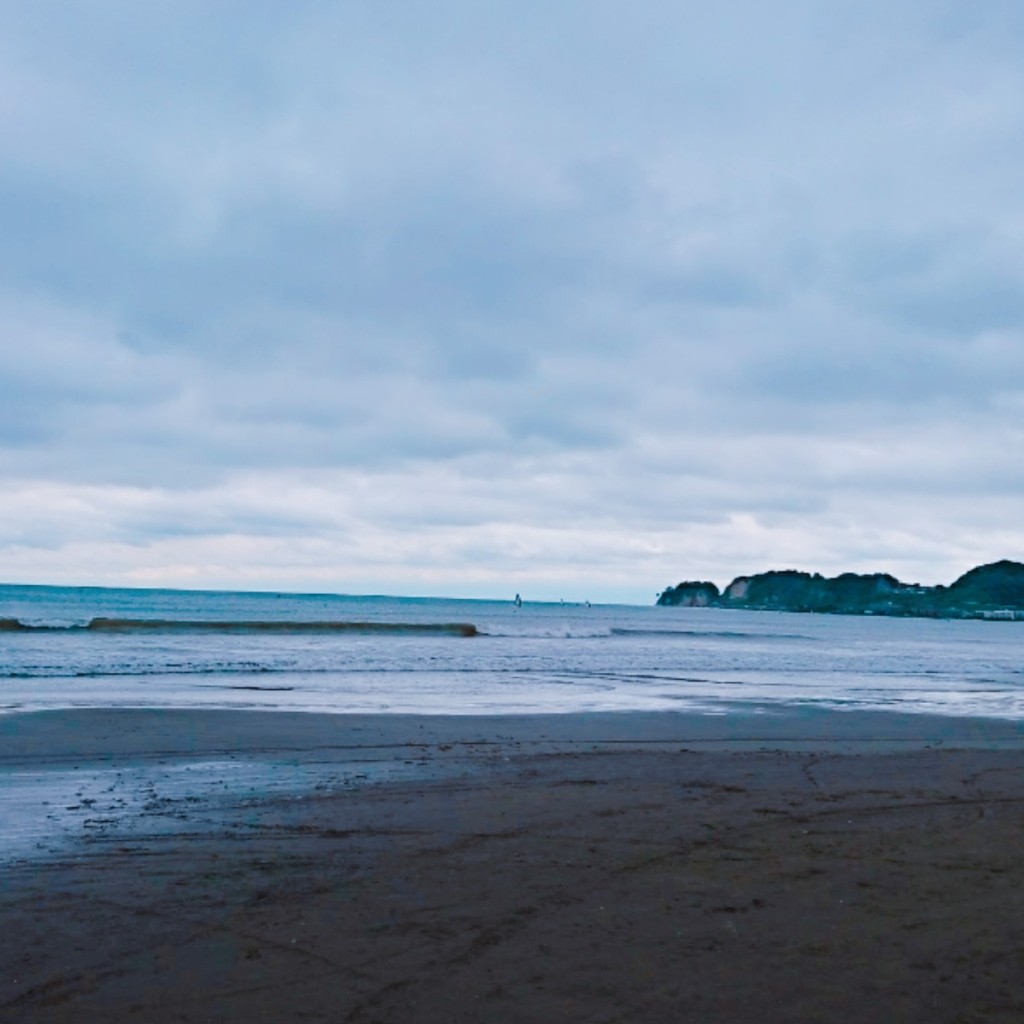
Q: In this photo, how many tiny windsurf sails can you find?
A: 3